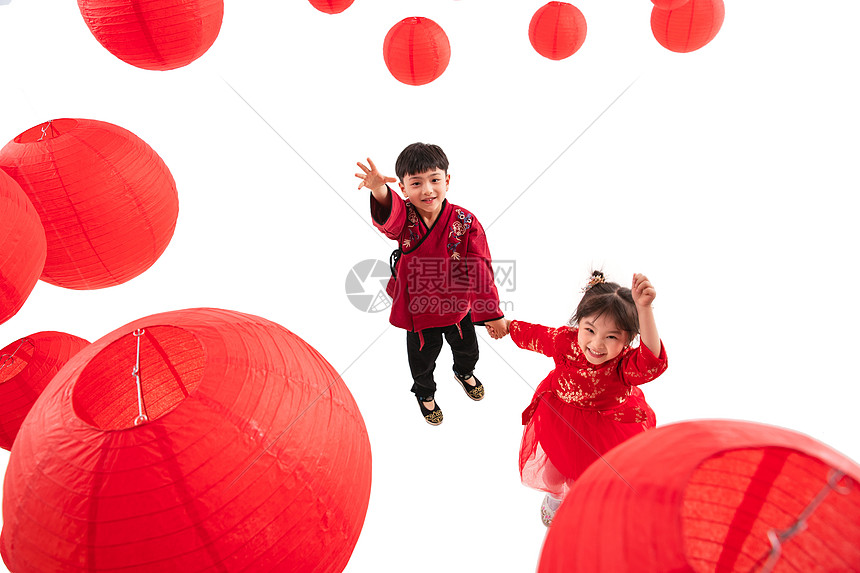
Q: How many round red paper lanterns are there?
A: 11